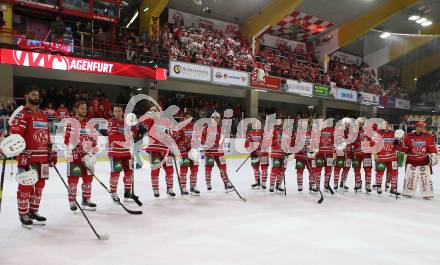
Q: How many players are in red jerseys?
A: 14